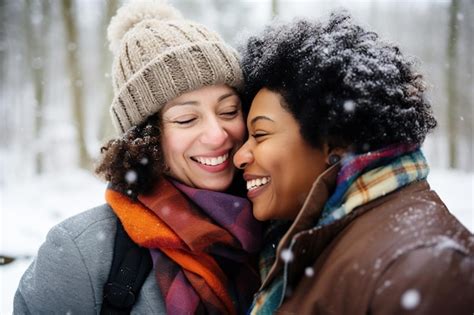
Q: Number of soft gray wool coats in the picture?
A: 1